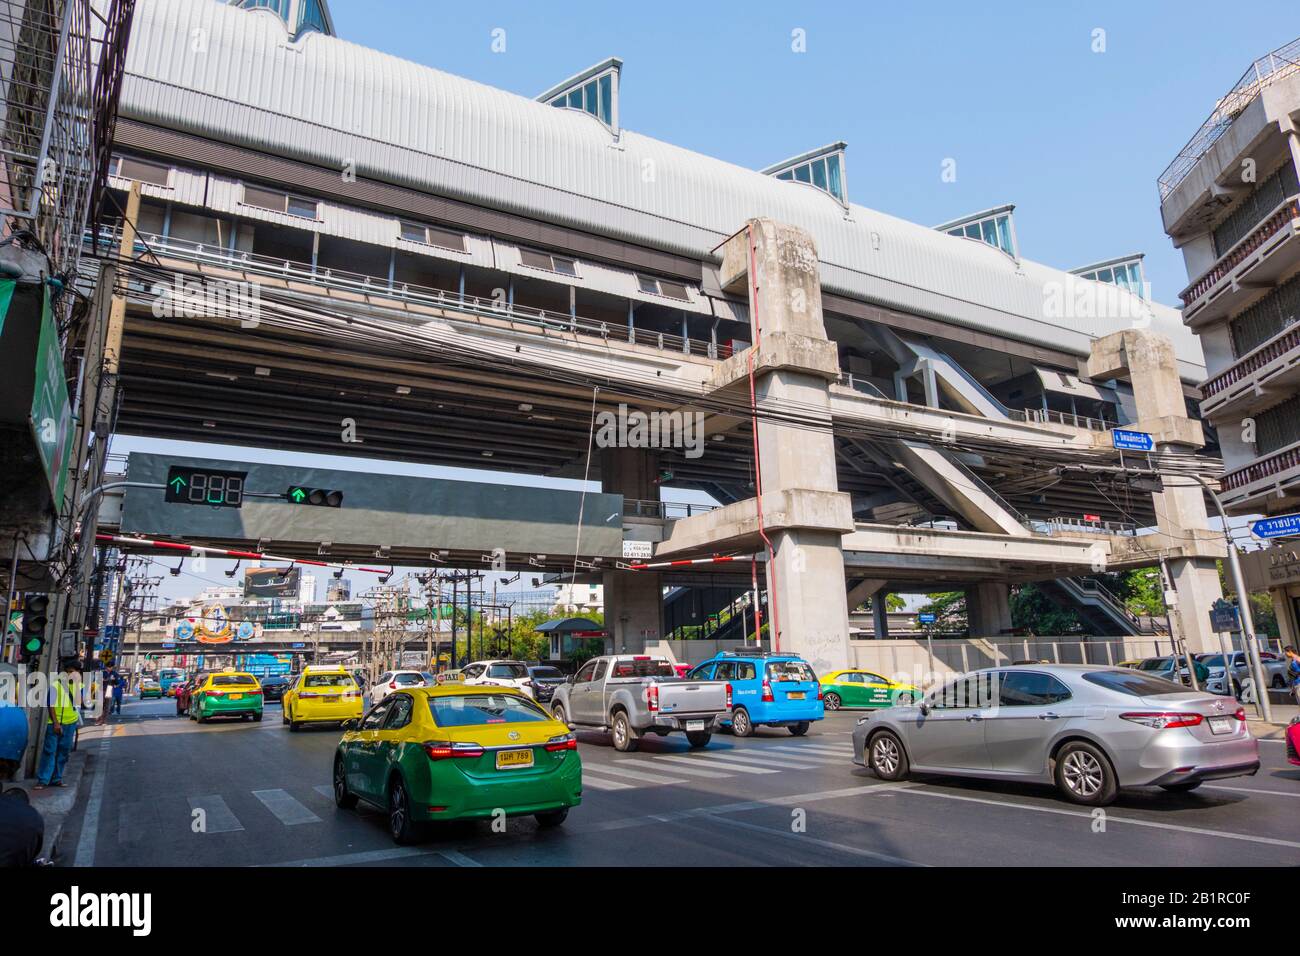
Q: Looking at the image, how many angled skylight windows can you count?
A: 5